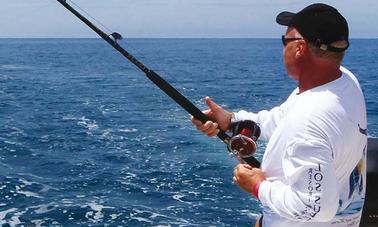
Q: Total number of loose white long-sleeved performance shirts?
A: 1